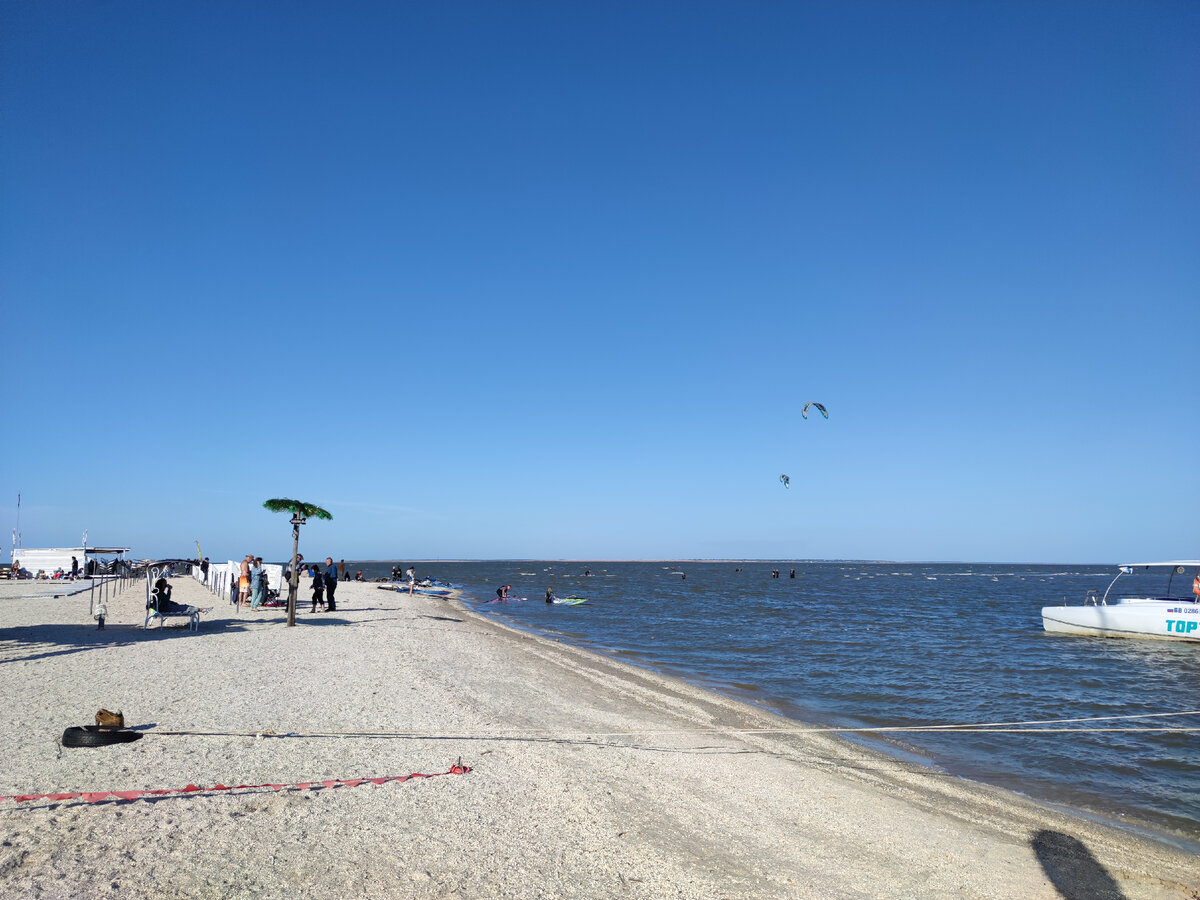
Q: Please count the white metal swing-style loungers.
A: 1